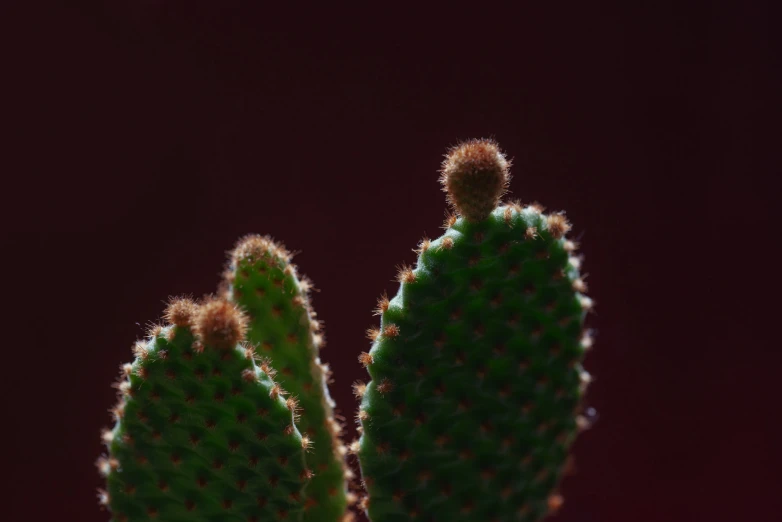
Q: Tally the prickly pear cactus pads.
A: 3